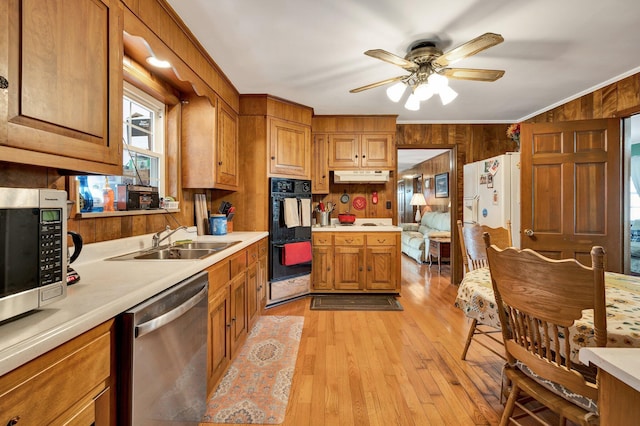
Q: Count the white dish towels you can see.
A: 2